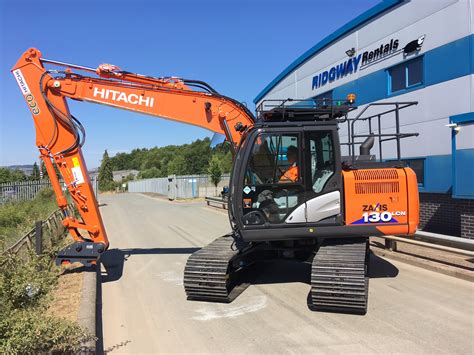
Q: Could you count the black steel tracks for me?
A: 2